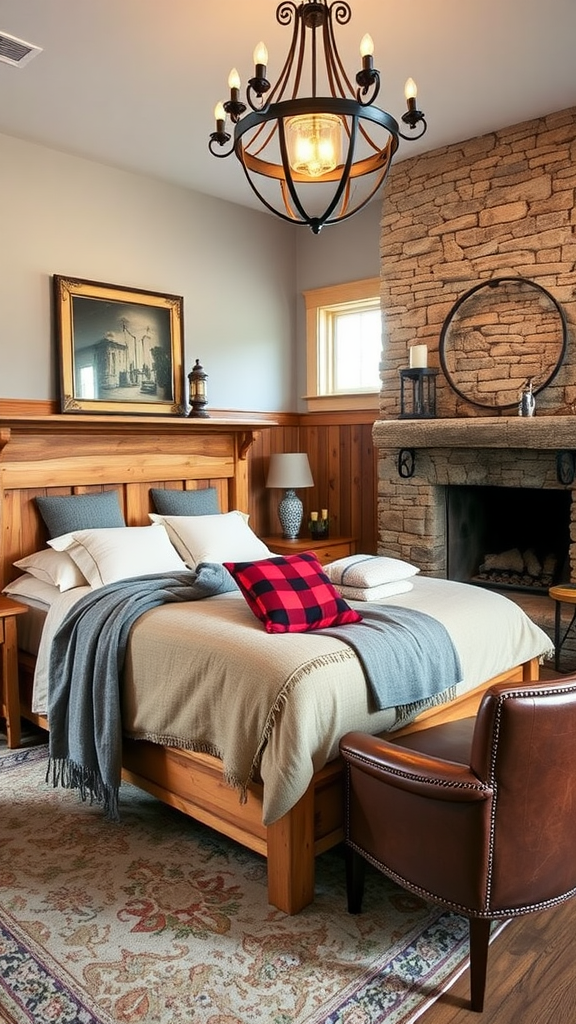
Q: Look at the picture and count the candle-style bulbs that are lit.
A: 5